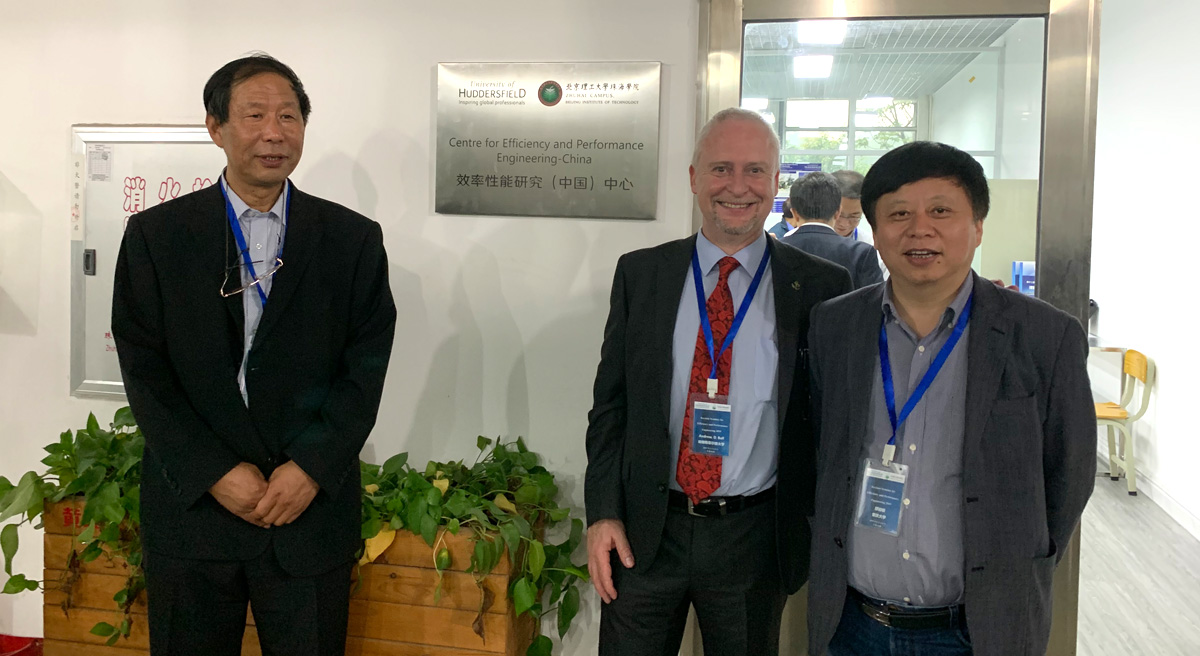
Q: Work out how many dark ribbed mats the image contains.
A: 0